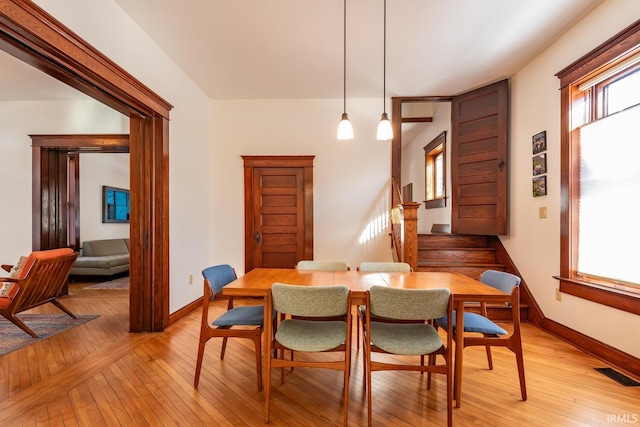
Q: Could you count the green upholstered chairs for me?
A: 4